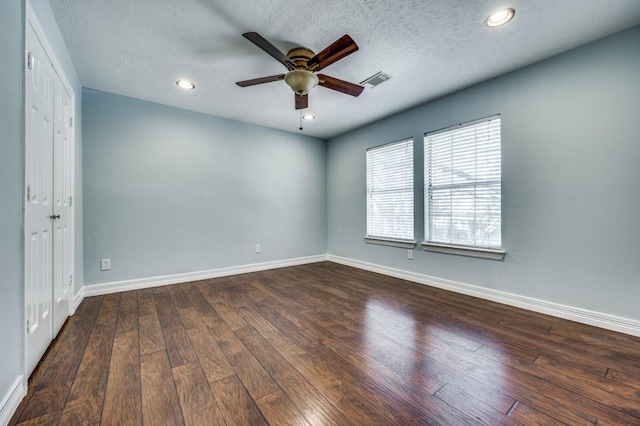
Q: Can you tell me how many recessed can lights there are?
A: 3